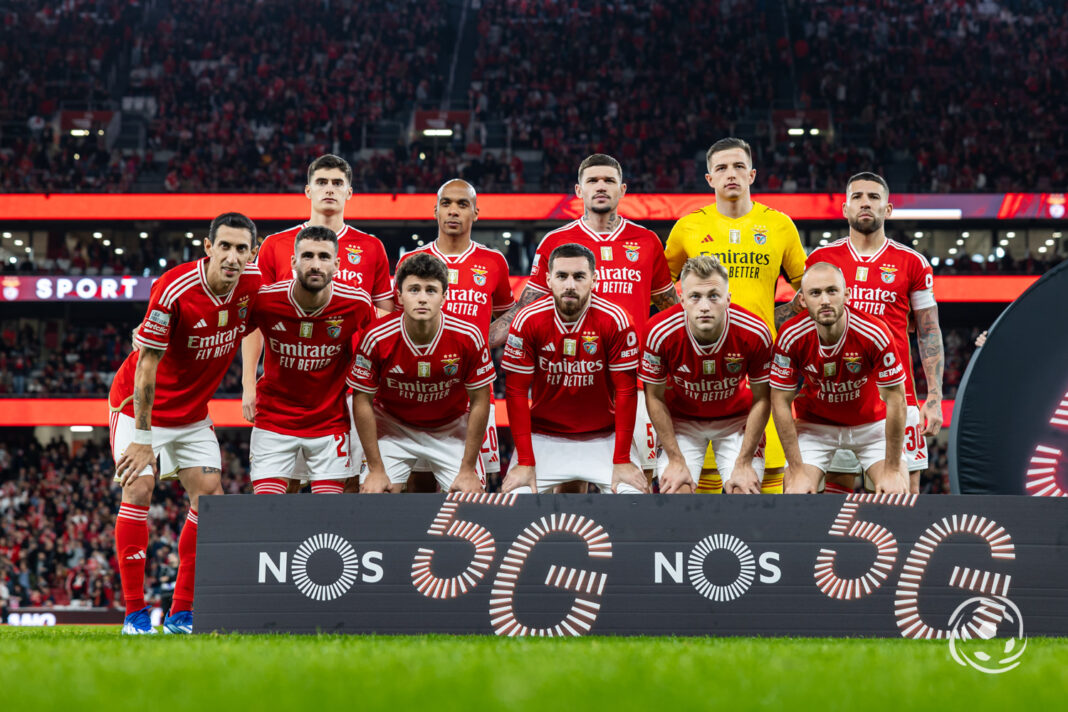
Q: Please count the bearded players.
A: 5